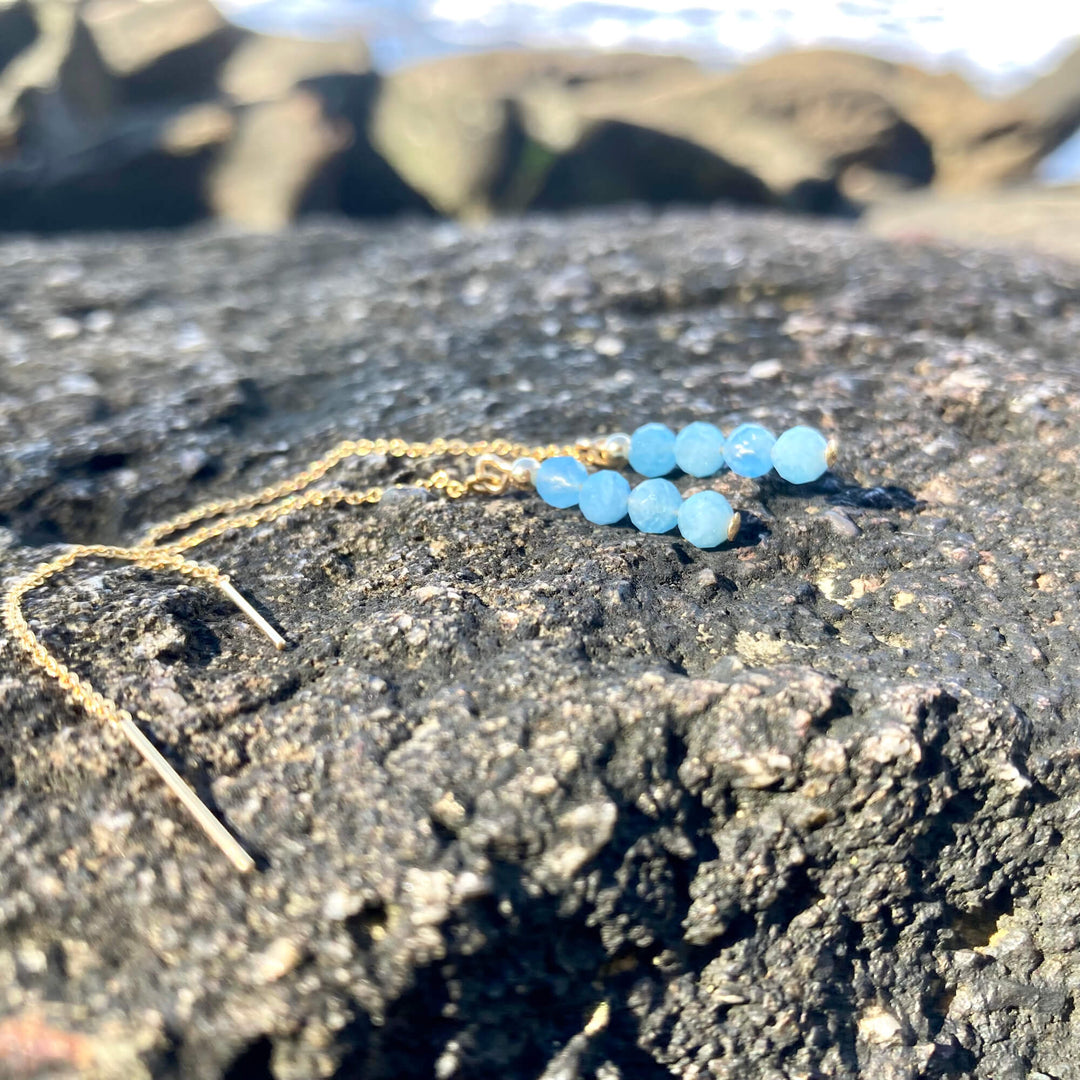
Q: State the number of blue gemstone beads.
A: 8